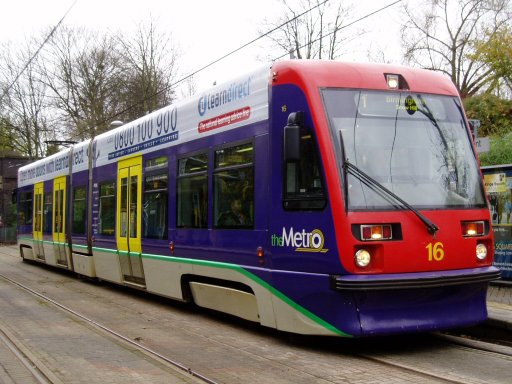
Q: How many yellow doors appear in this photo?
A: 3